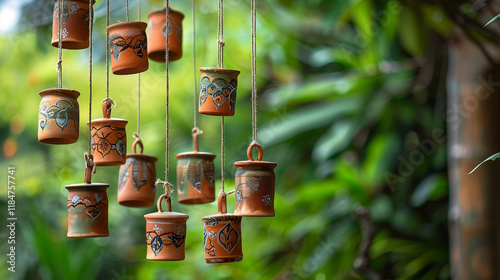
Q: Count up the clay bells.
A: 12